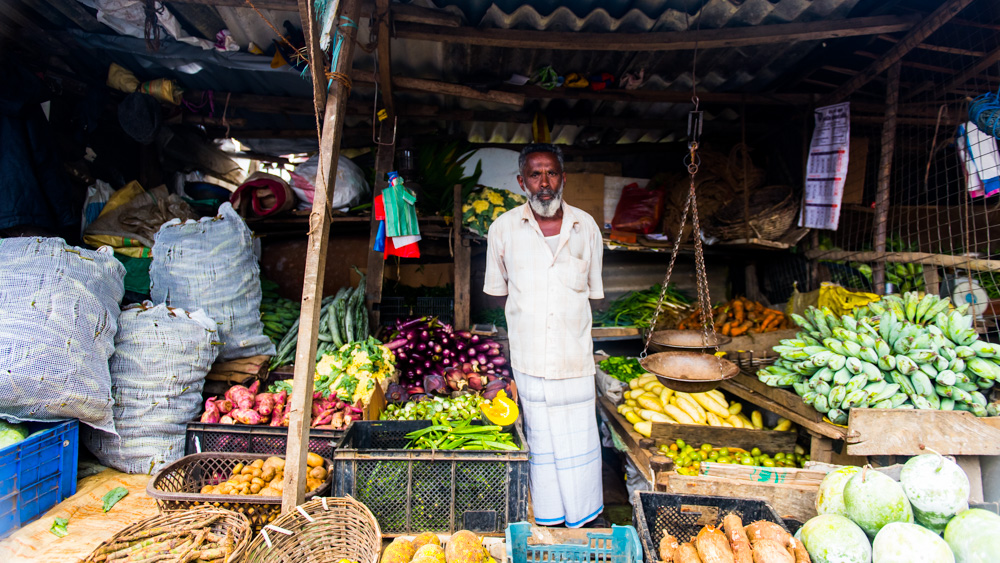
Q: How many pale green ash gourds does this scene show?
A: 6